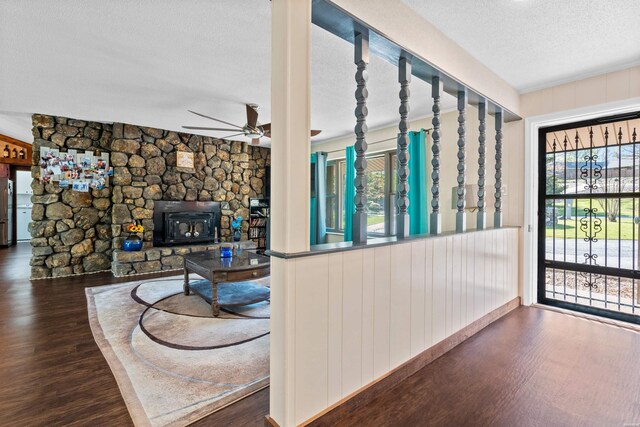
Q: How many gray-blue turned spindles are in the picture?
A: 6